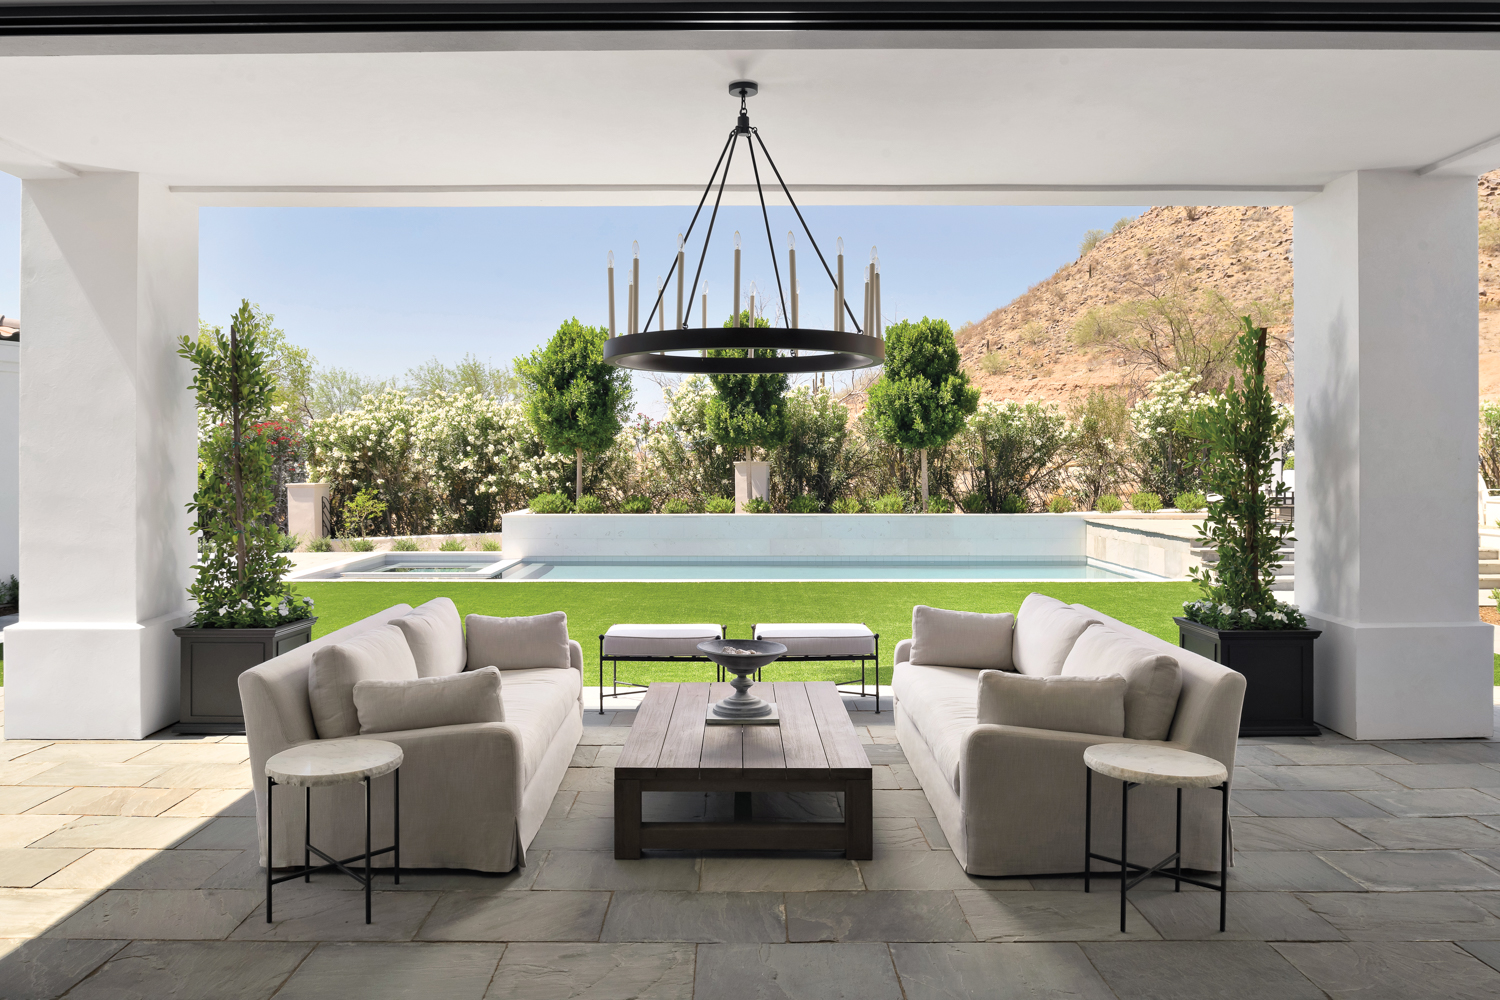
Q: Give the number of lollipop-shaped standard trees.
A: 3